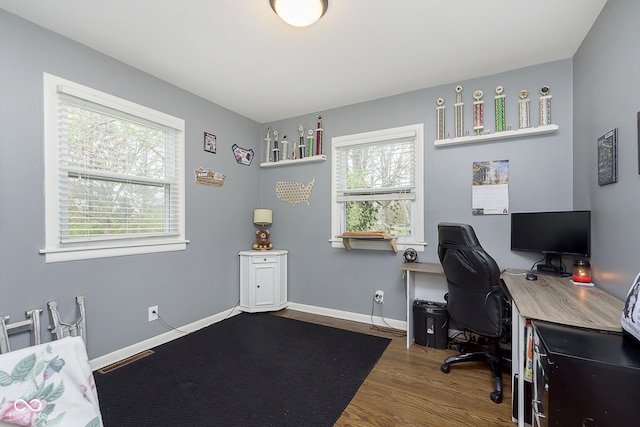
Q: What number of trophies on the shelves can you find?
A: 13